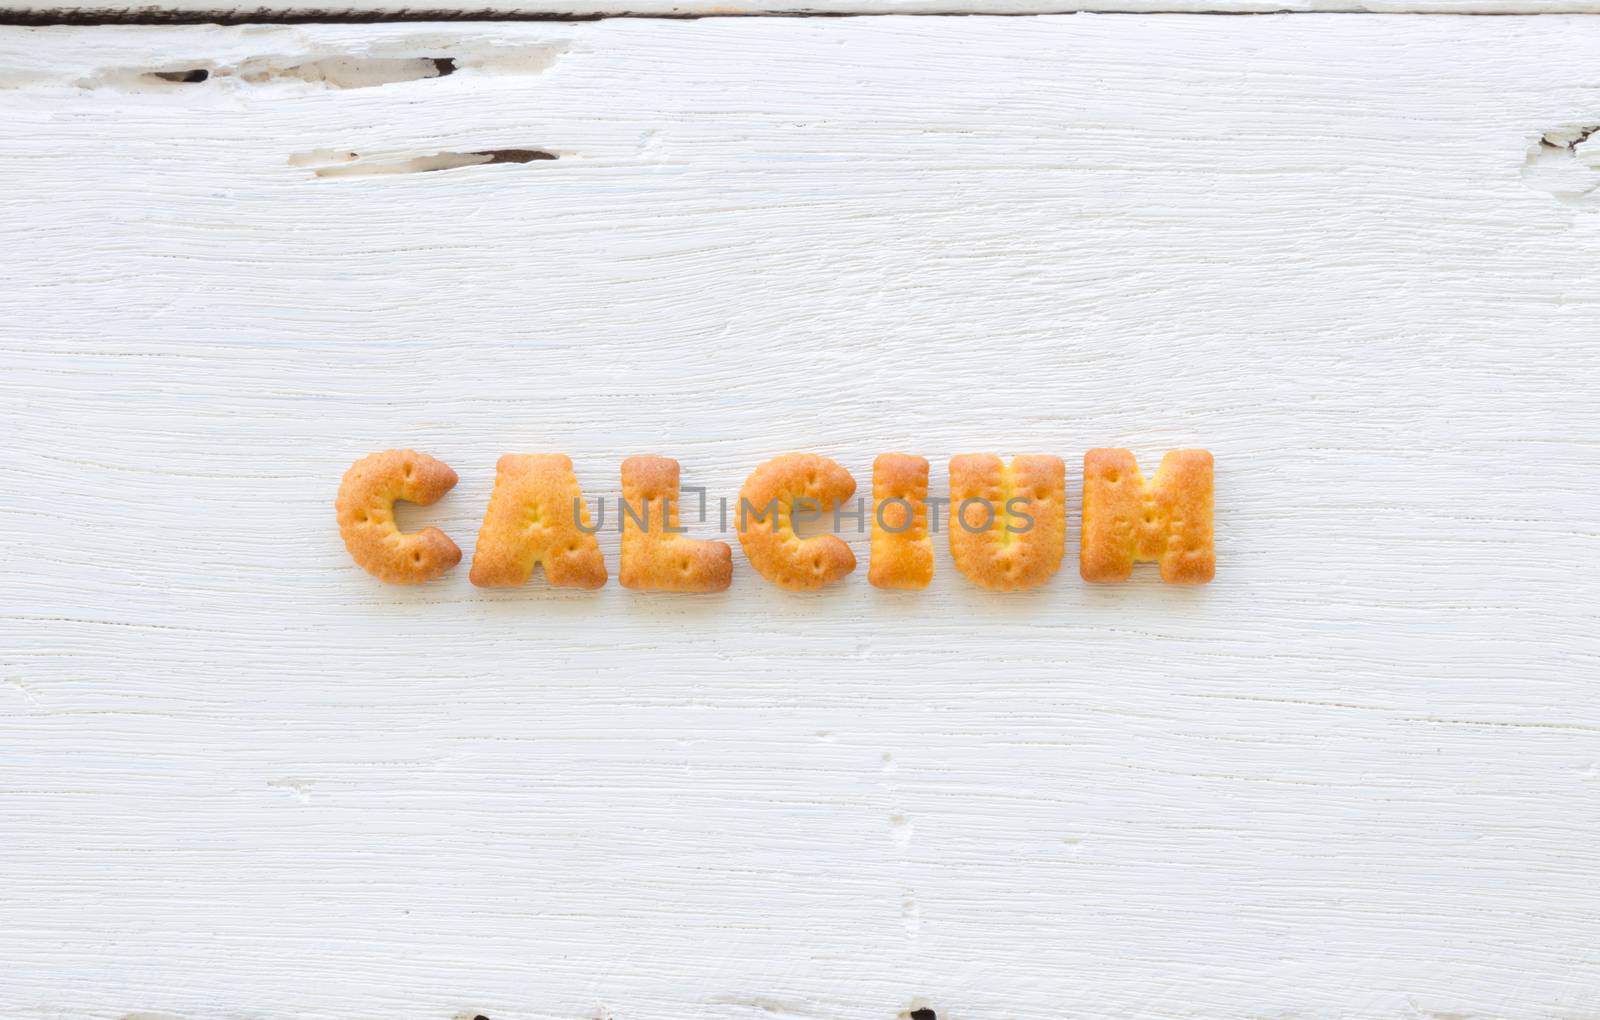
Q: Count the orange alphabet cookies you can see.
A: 7